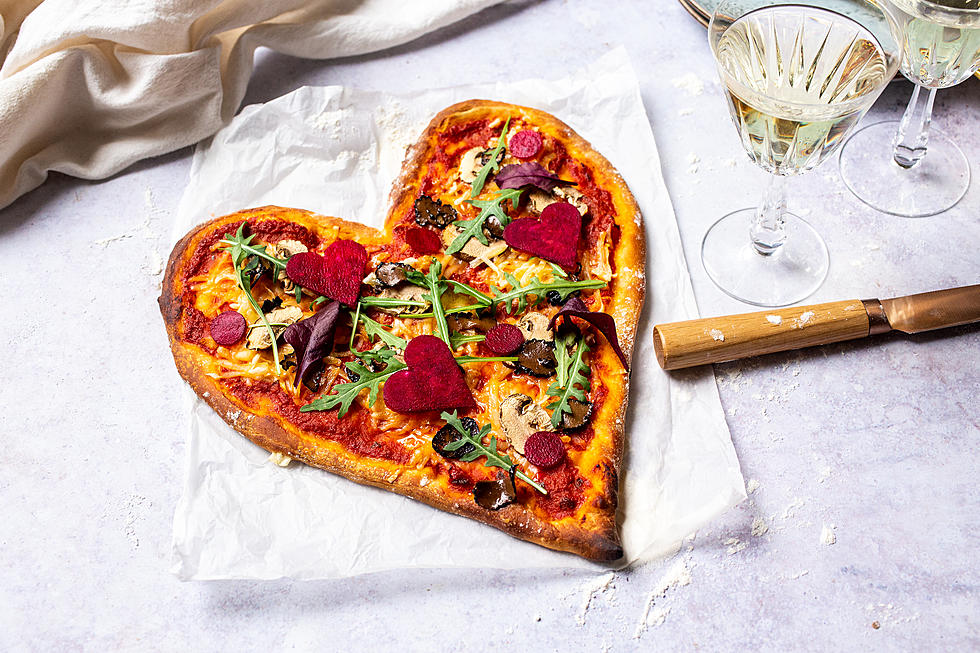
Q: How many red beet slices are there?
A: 8